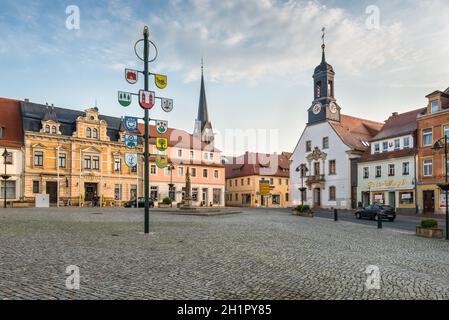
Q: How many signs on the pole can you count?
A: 11